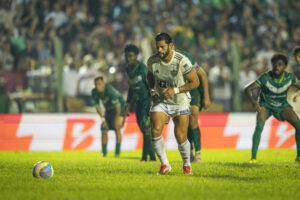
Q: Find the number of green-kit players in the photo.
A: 4